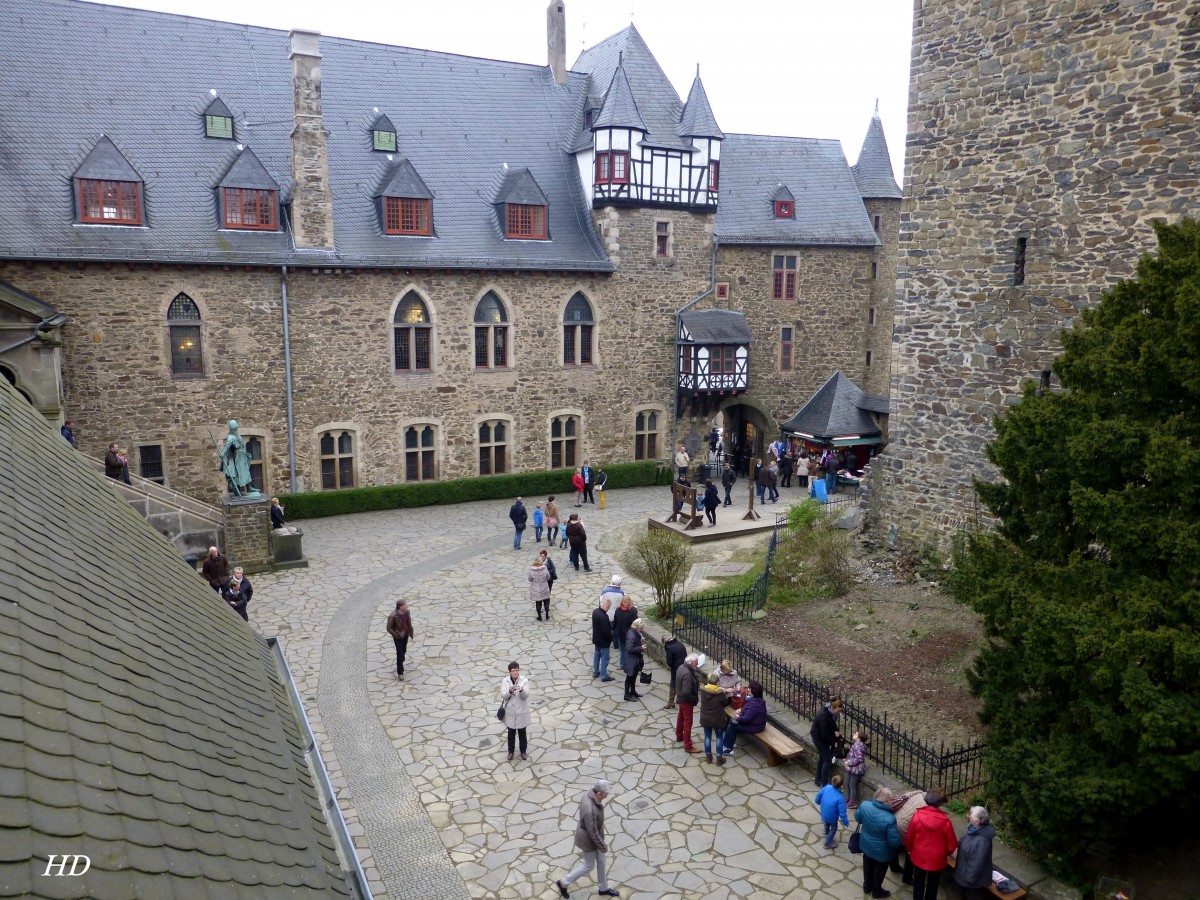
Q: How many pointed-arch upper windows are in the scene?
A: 4